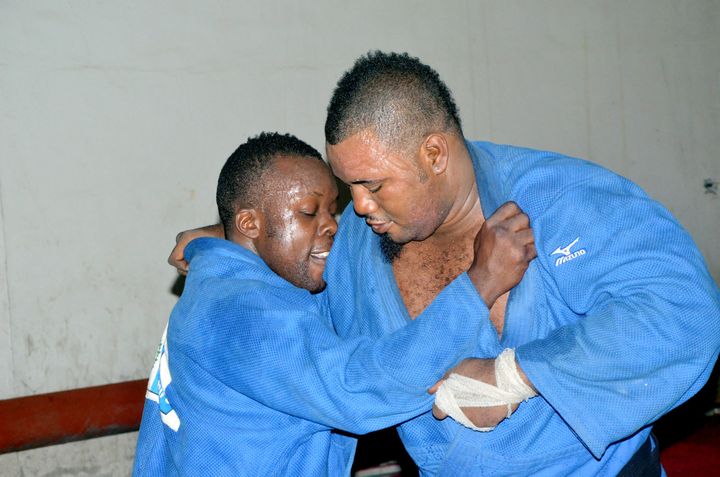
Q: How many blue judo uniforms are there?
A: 2